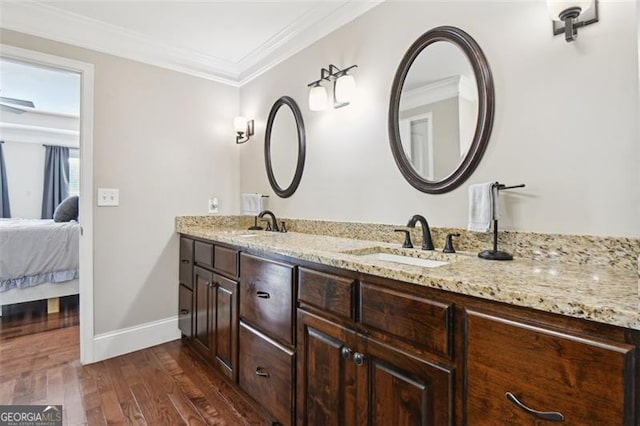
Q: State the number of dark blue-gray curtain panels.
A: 2